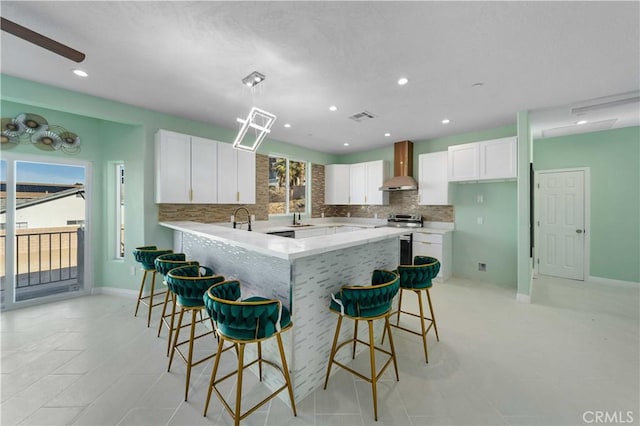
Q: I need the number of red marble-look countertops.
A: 0